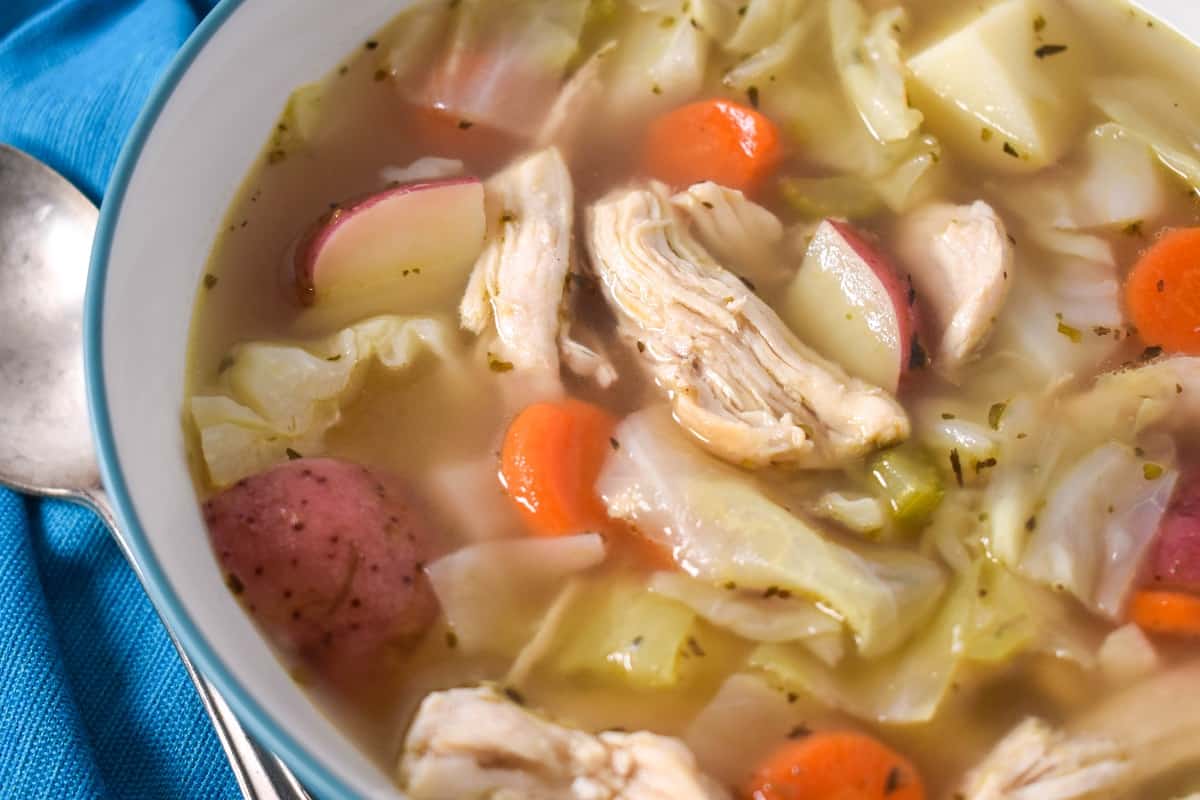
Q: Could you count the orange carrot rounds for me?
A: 5